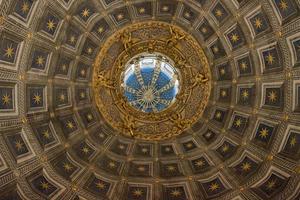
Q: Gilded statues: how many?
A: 6